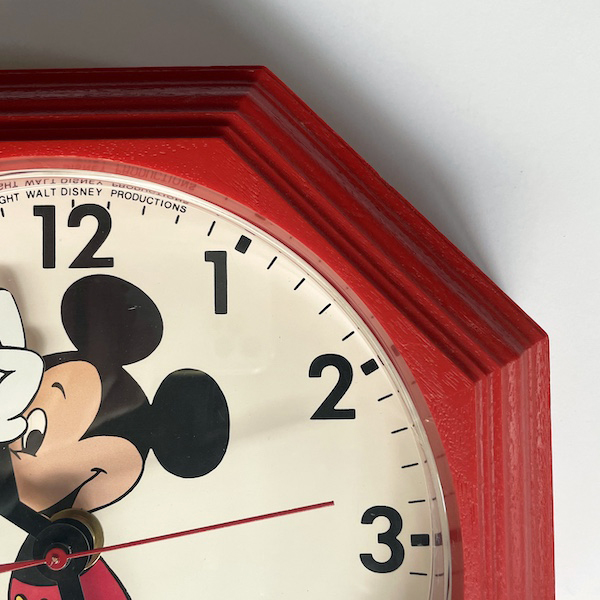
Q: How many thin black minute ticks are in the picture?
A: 15